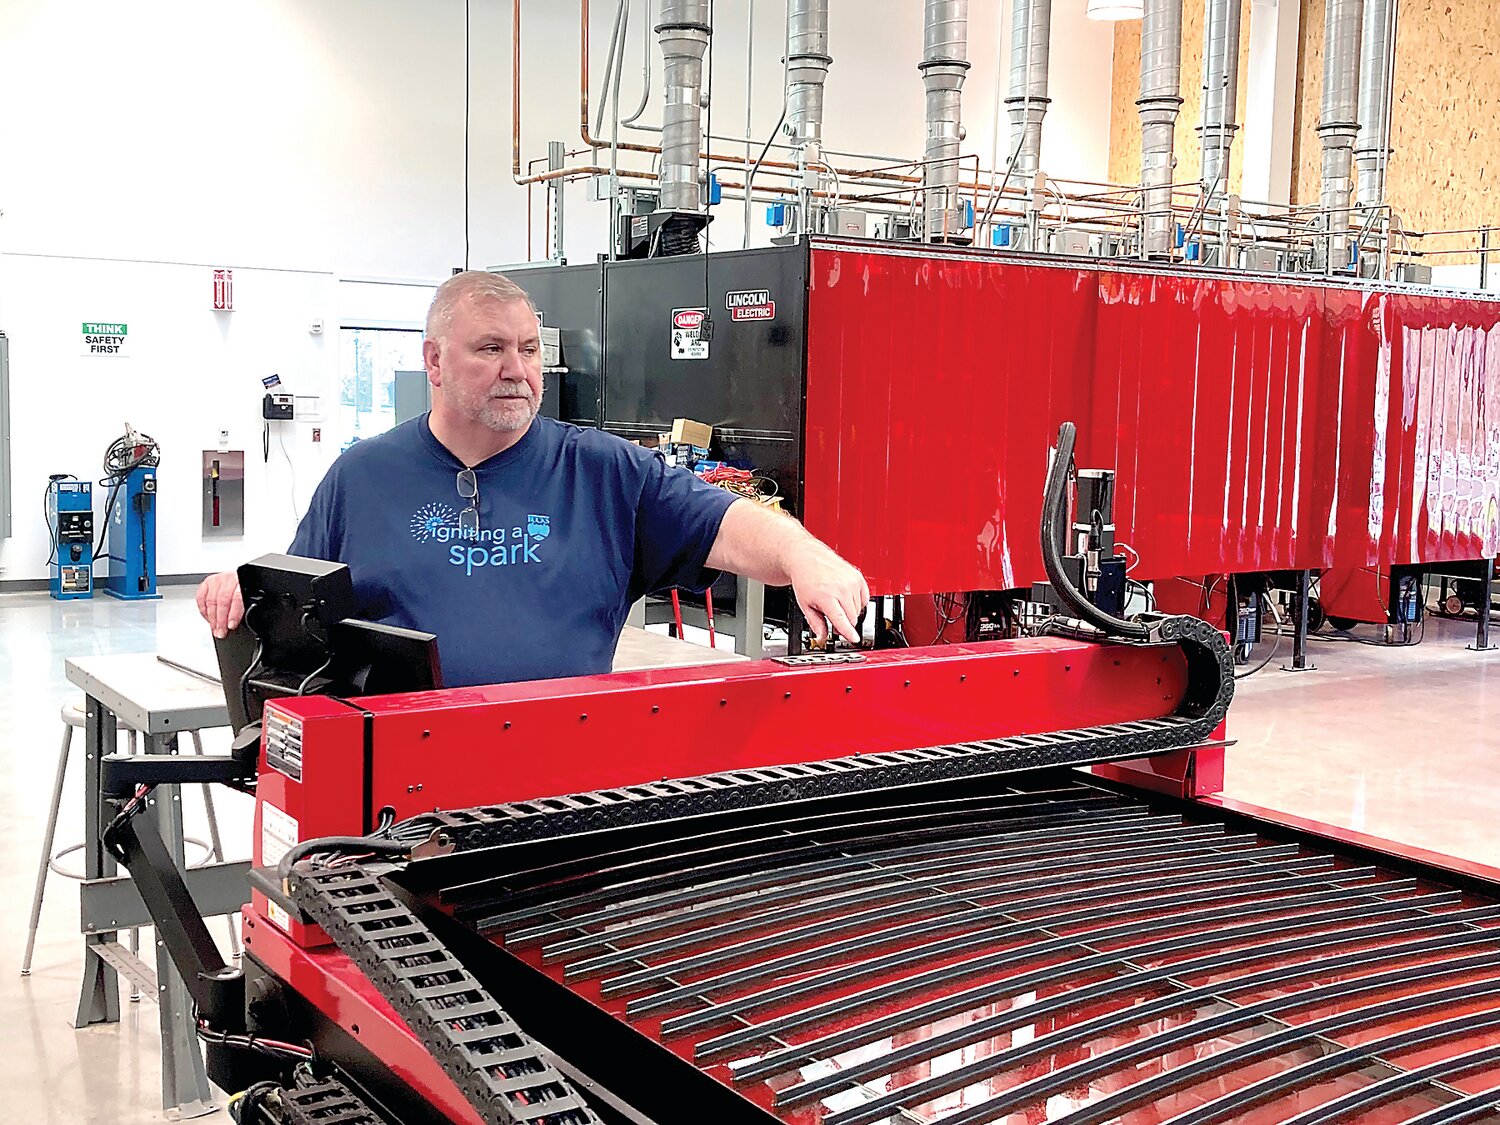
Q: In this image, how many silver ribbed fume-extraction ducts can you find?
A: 8